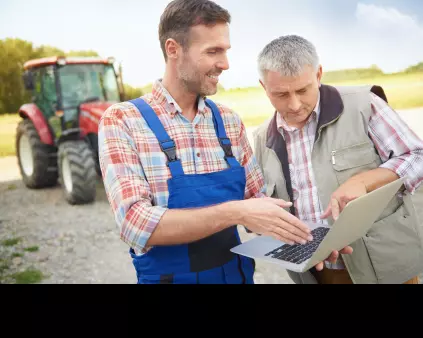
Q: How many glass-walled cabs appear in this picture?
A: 1